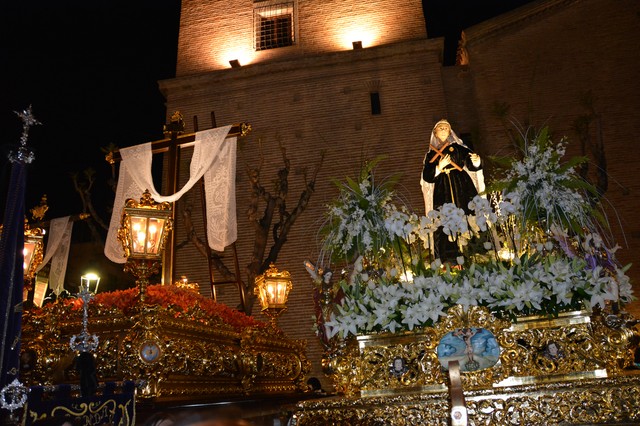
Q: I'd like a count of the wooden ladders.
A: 1